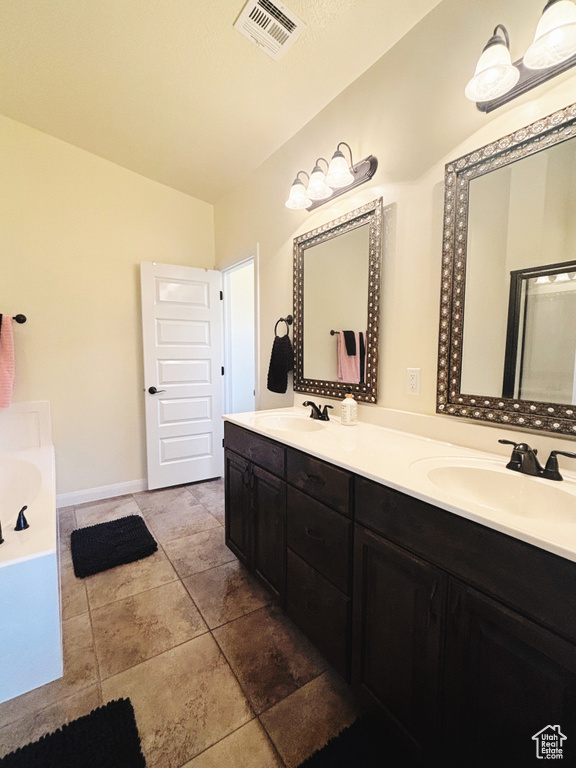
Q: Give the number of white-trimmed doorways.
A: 1